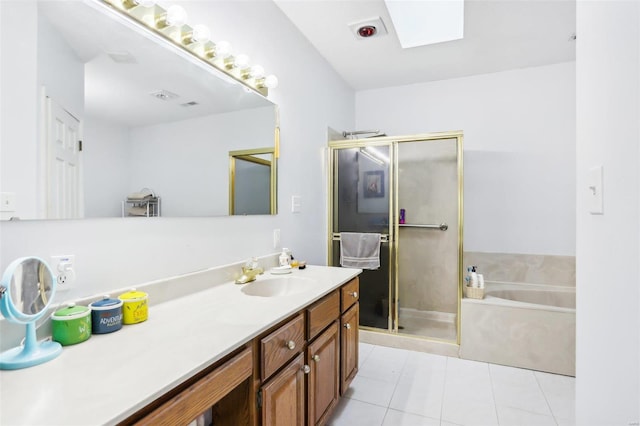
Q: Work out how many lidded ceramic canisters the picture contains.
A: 3